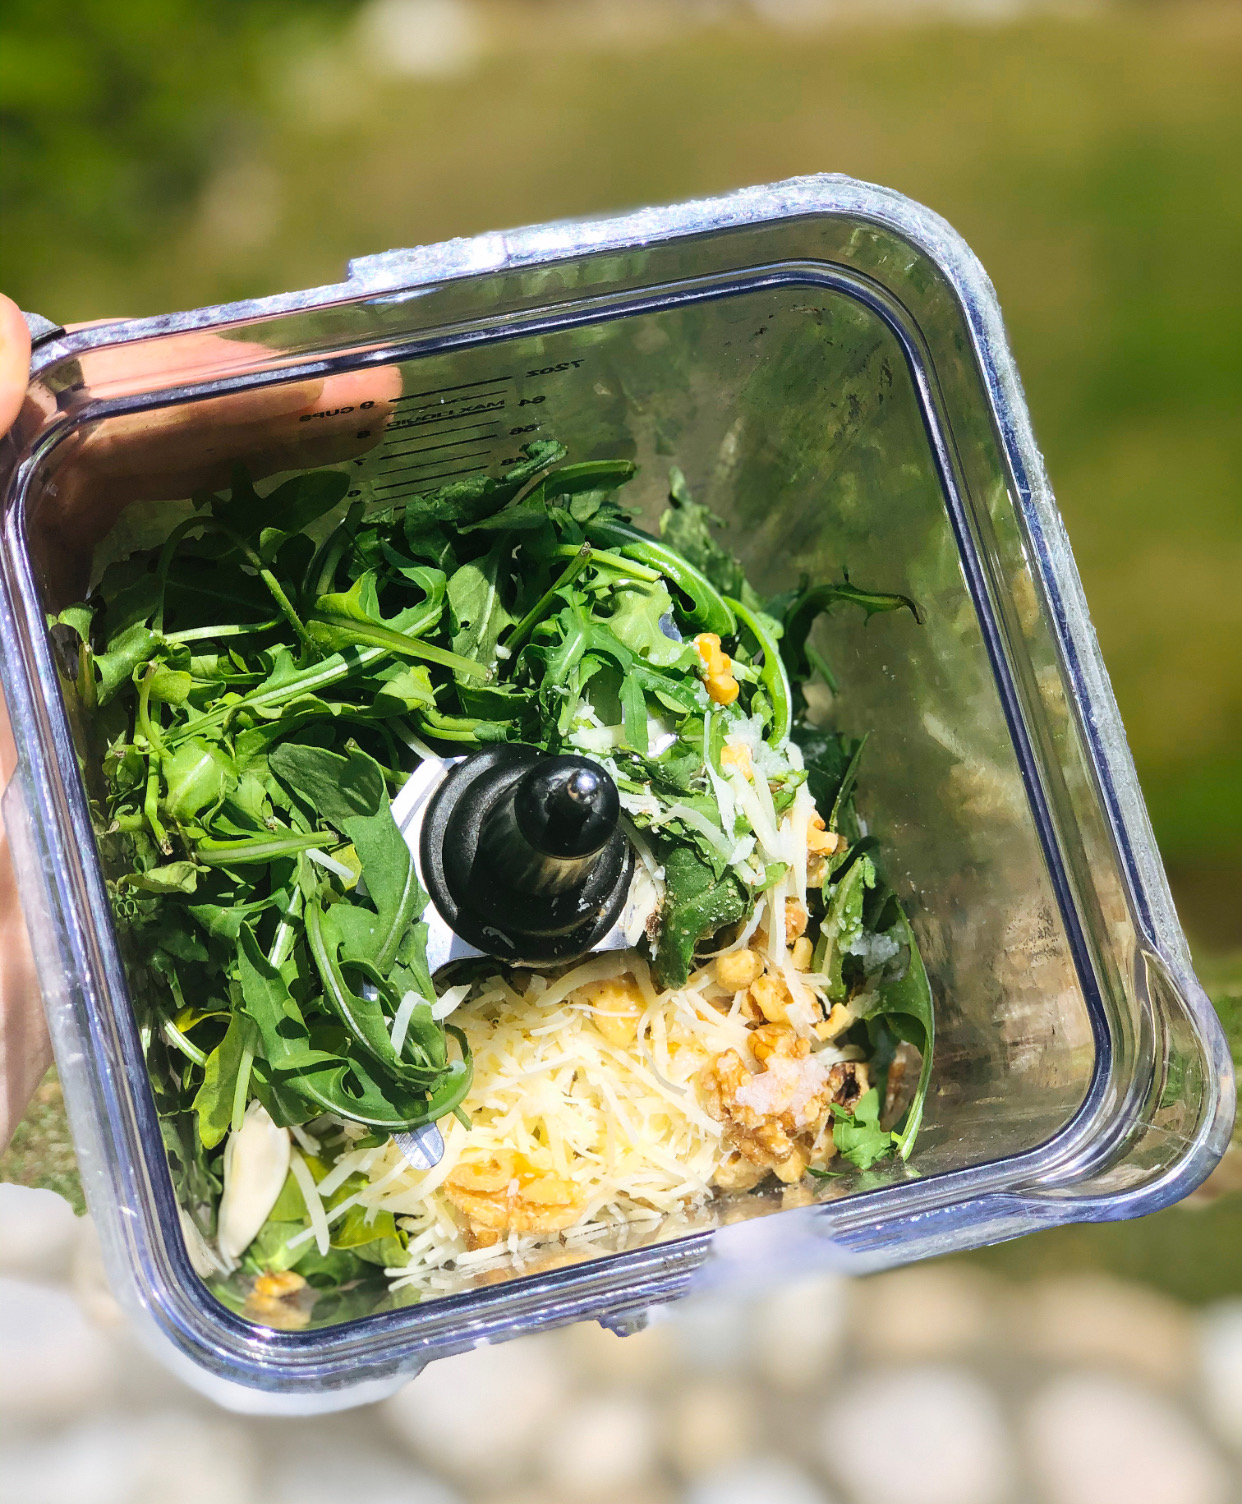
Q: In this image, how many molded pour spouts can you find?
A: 1